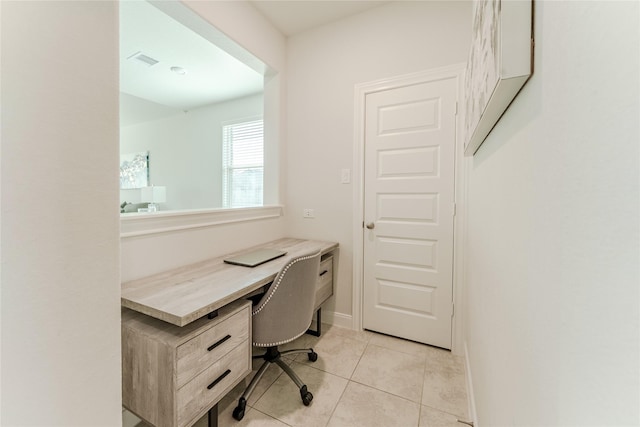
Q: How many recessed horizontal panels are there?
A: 5